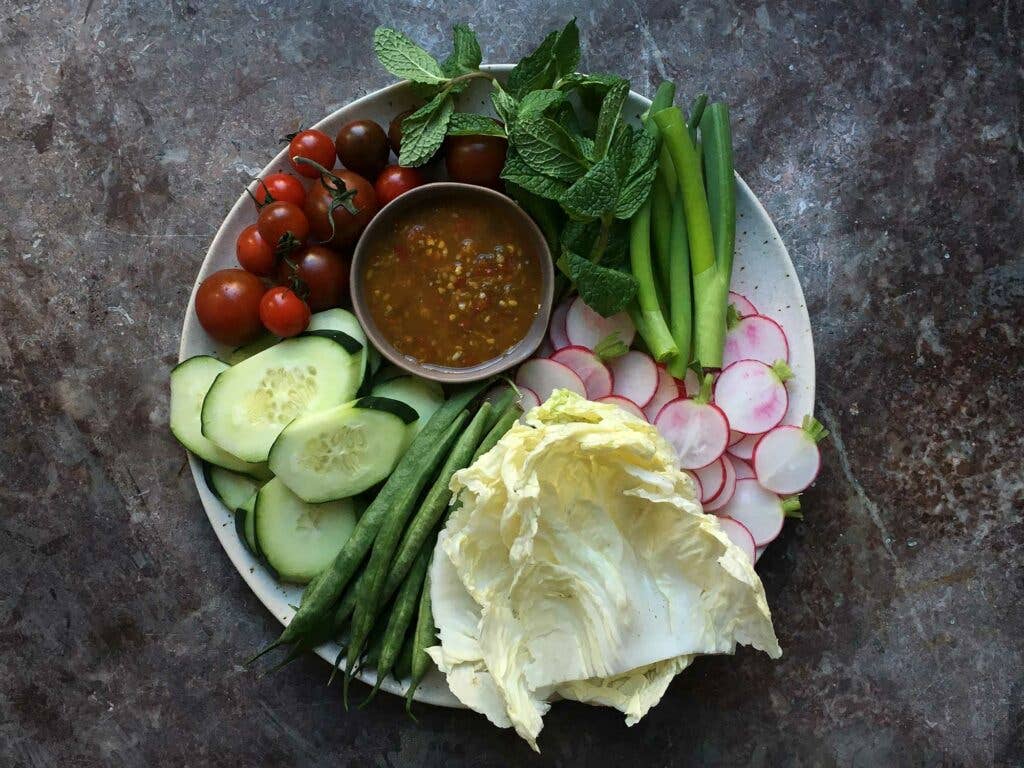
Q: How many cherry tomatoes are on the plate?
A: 12